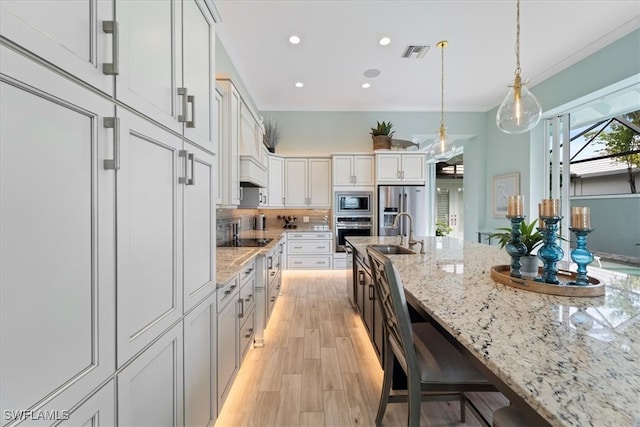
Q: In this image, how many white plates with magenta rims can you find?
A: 0